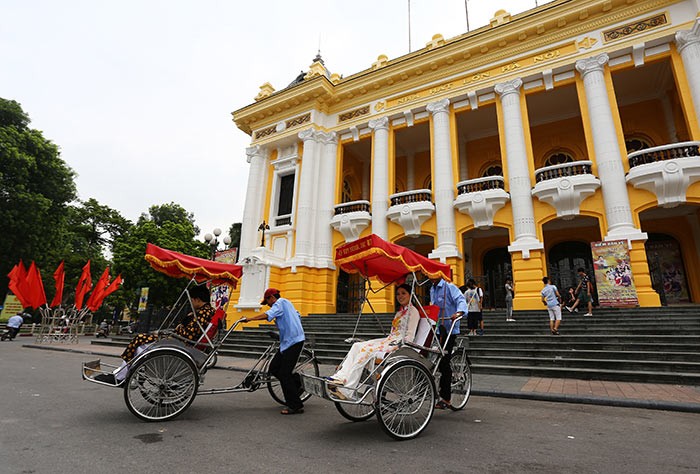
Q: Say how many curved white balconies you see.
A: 5